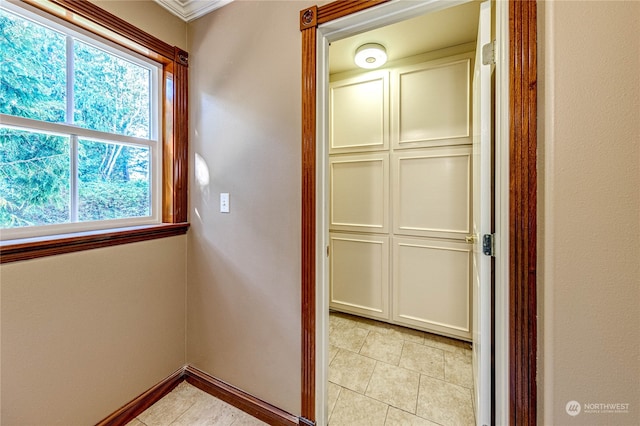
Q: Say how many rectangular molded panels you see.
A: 6